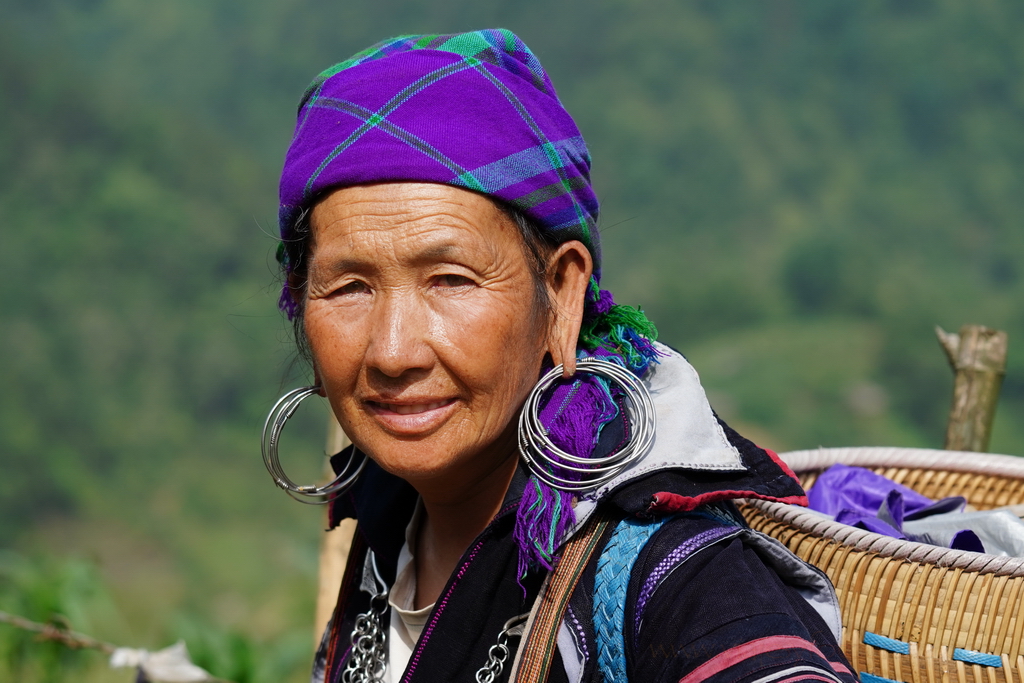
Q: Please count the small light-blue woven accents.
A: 3